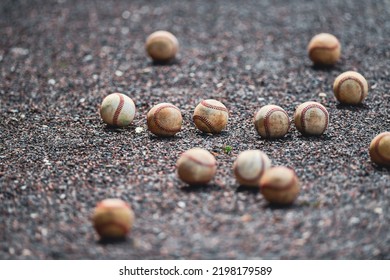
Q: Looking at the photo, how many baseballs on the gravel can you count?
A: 13